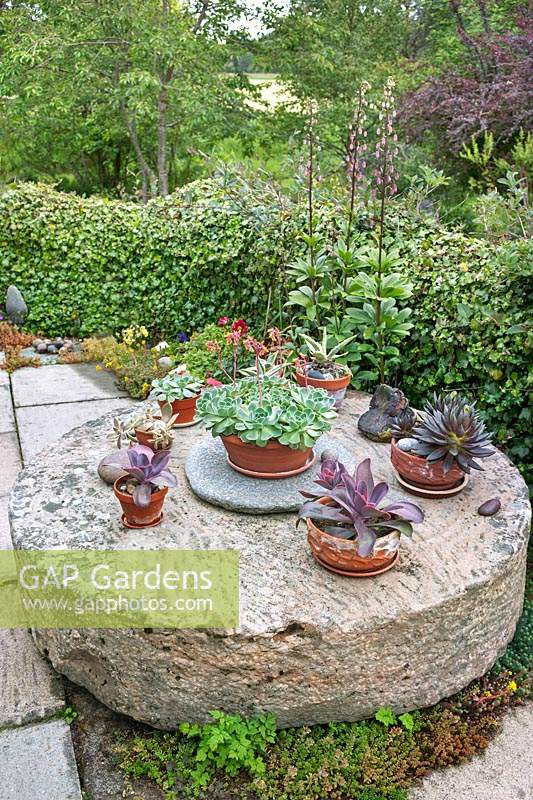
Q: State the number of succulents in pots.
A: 7